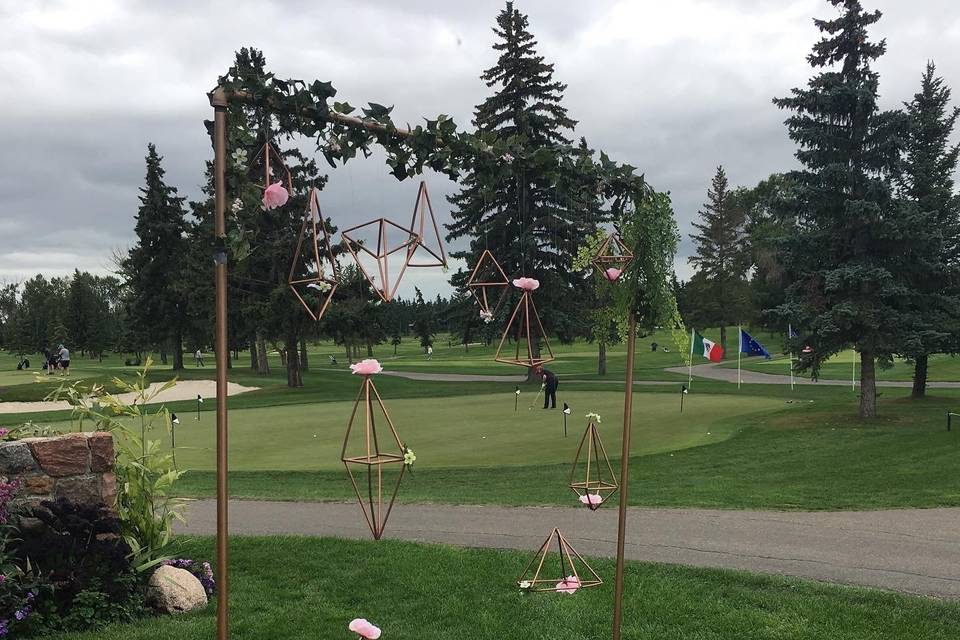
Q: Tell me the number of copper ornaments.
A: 10